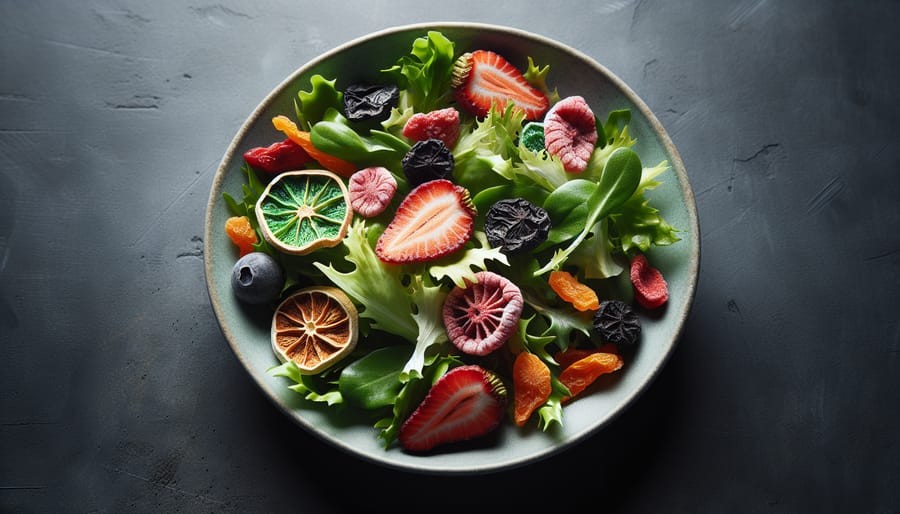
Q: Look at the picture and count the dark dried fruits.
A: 4